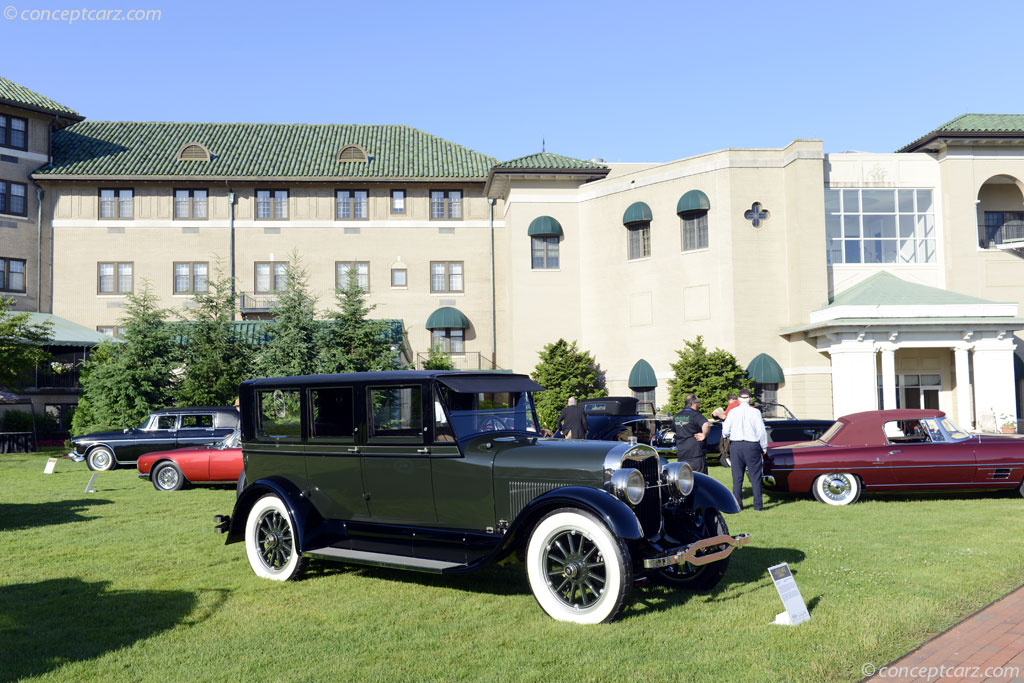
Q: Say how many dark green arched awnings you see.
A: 6